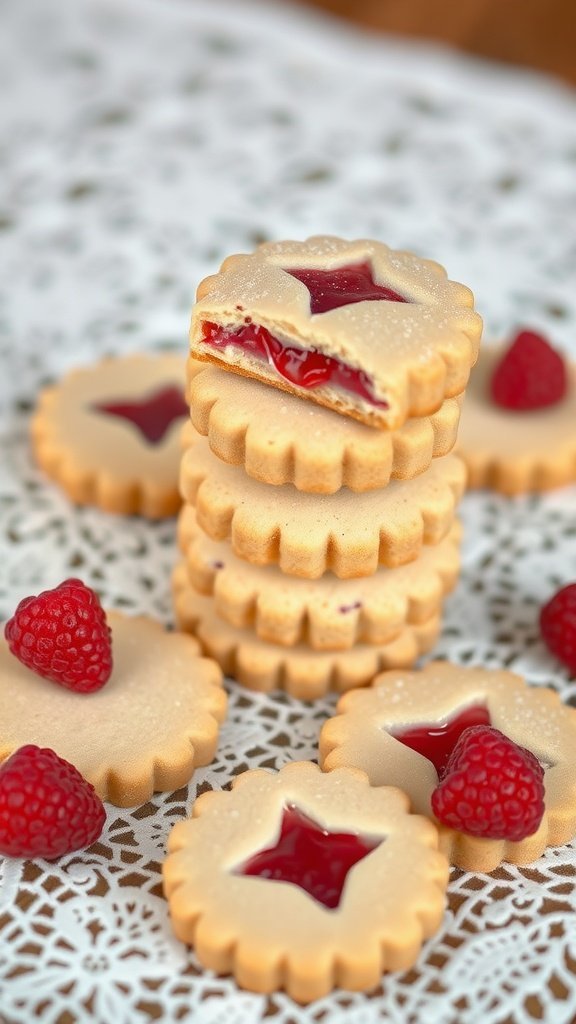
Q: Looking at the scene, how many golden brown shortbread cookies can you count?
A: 10